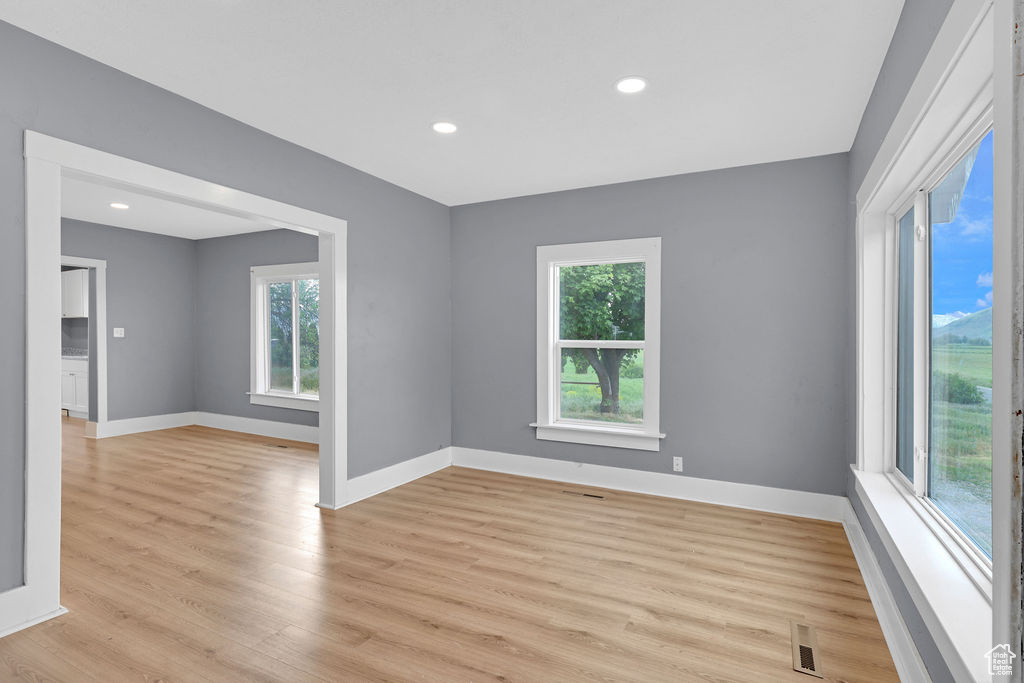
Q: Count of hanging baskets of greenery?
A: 0